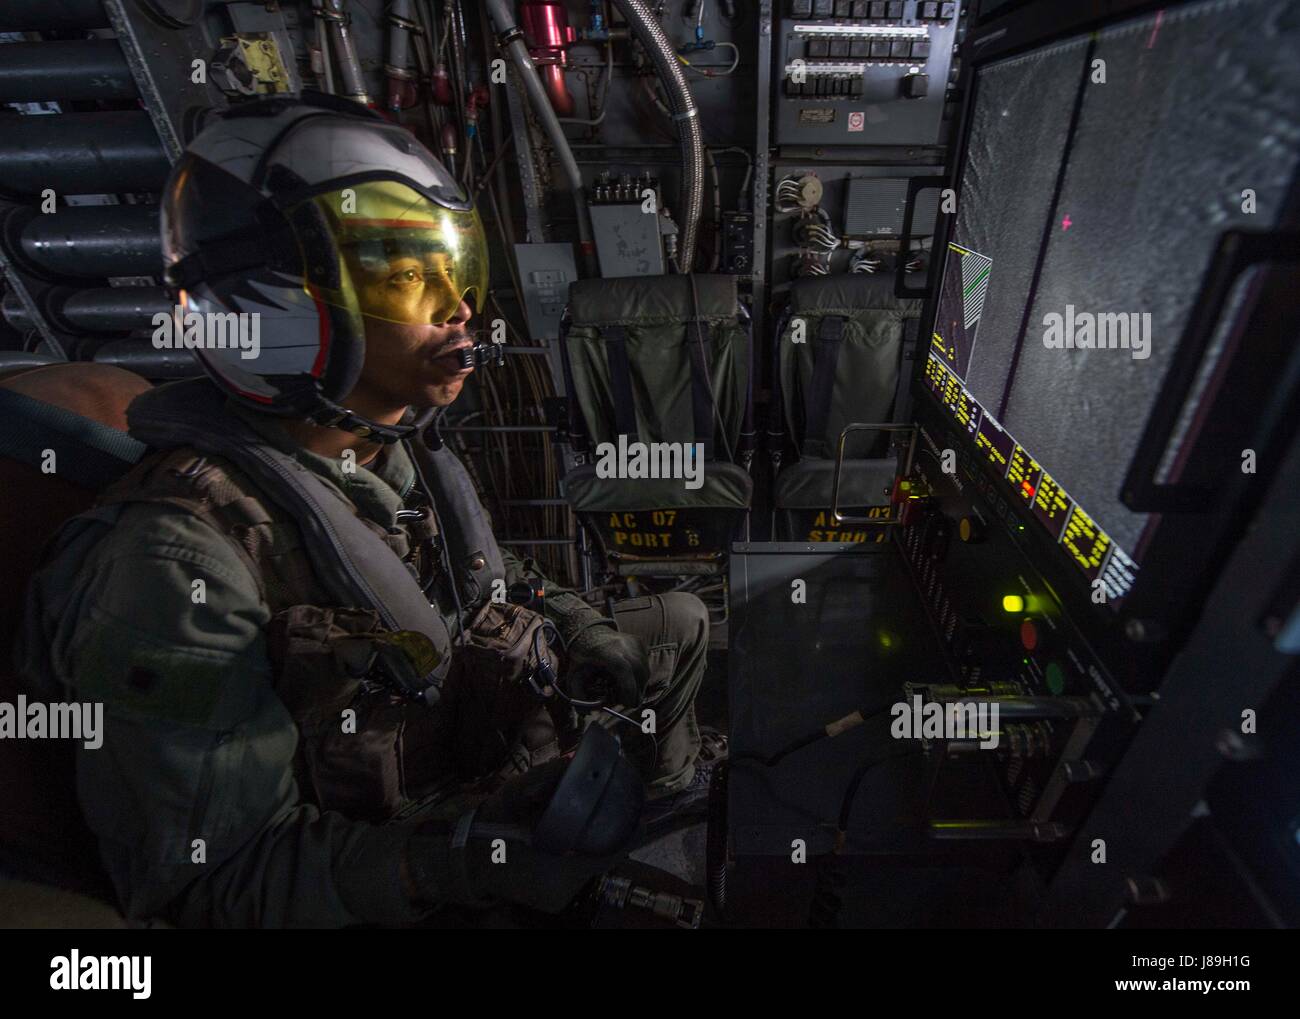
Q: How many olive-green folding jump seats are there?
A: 2